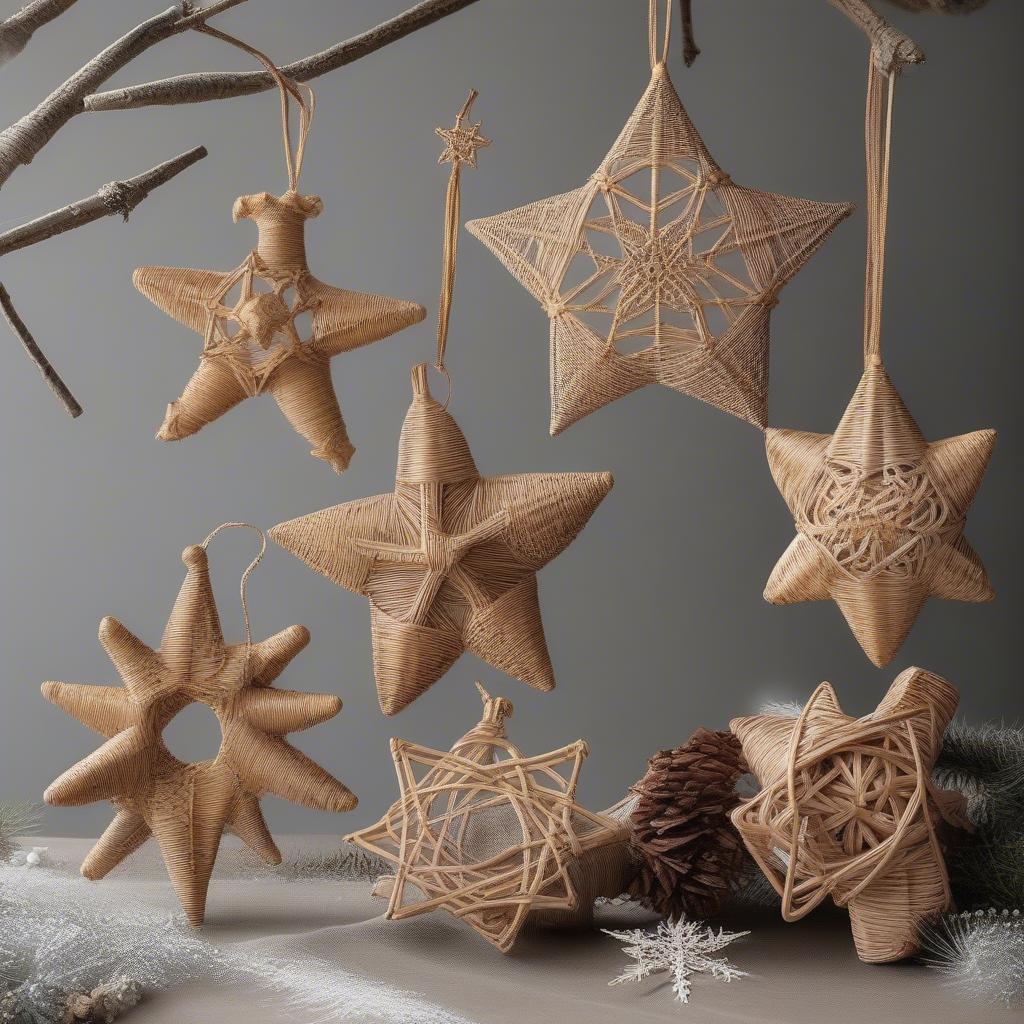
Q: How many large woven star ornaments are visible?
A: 7